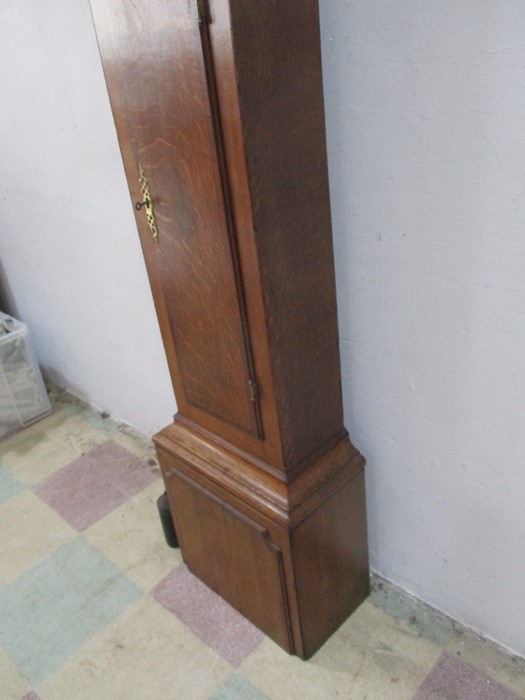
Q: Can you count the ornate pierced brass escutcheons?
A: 1